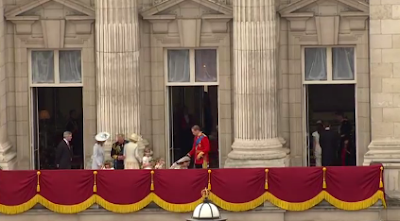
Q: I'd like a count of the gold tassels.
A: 7